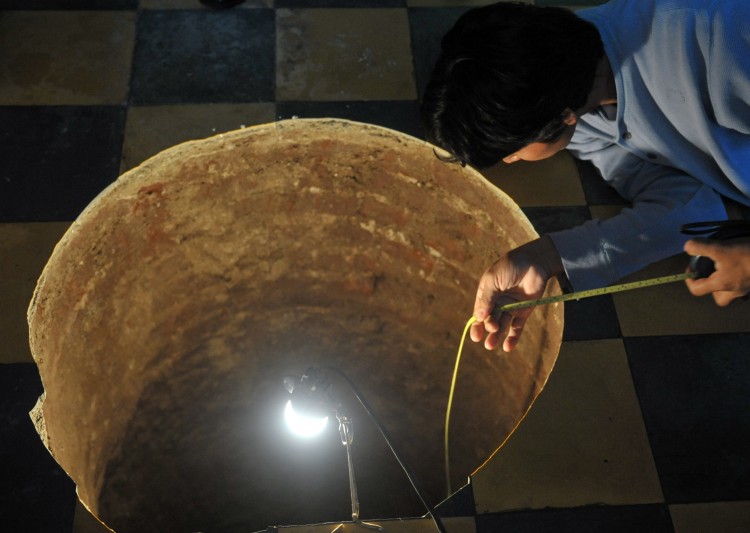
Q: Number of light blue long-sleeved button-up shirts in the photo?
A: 1